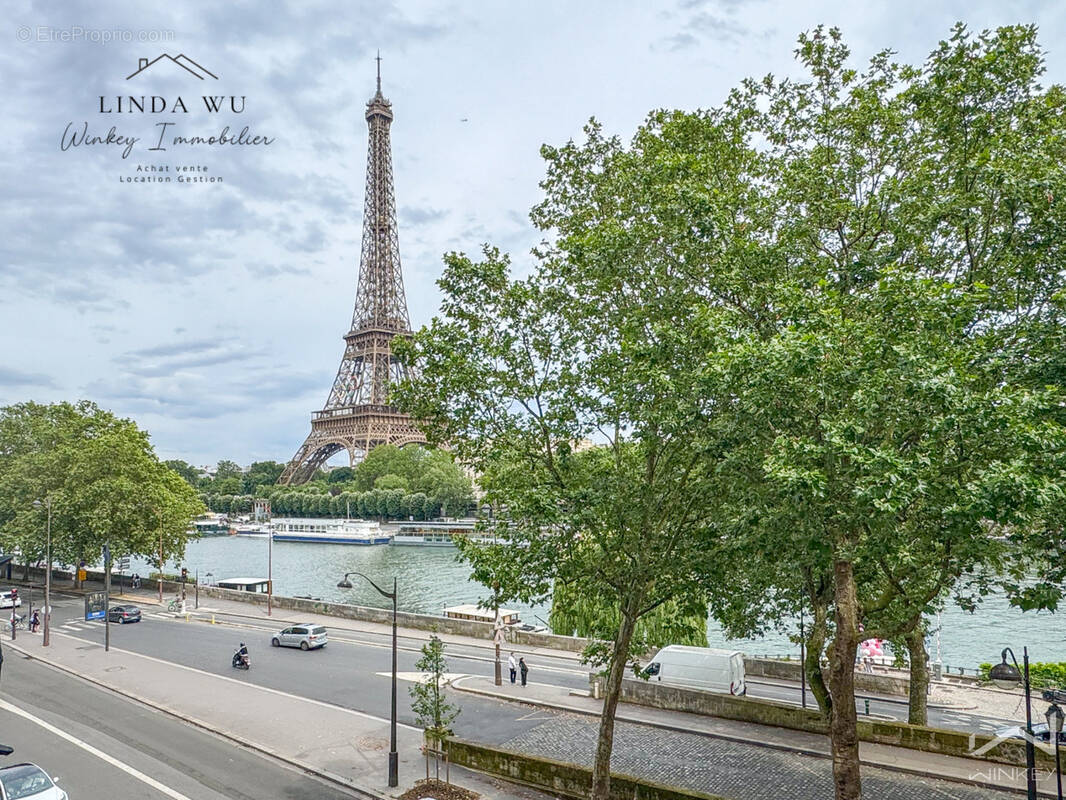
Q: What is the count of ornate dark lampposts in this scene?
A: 3